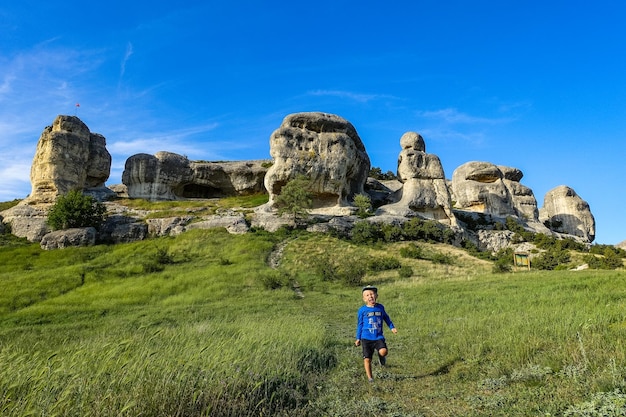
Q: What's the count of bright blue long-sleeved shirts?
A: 1